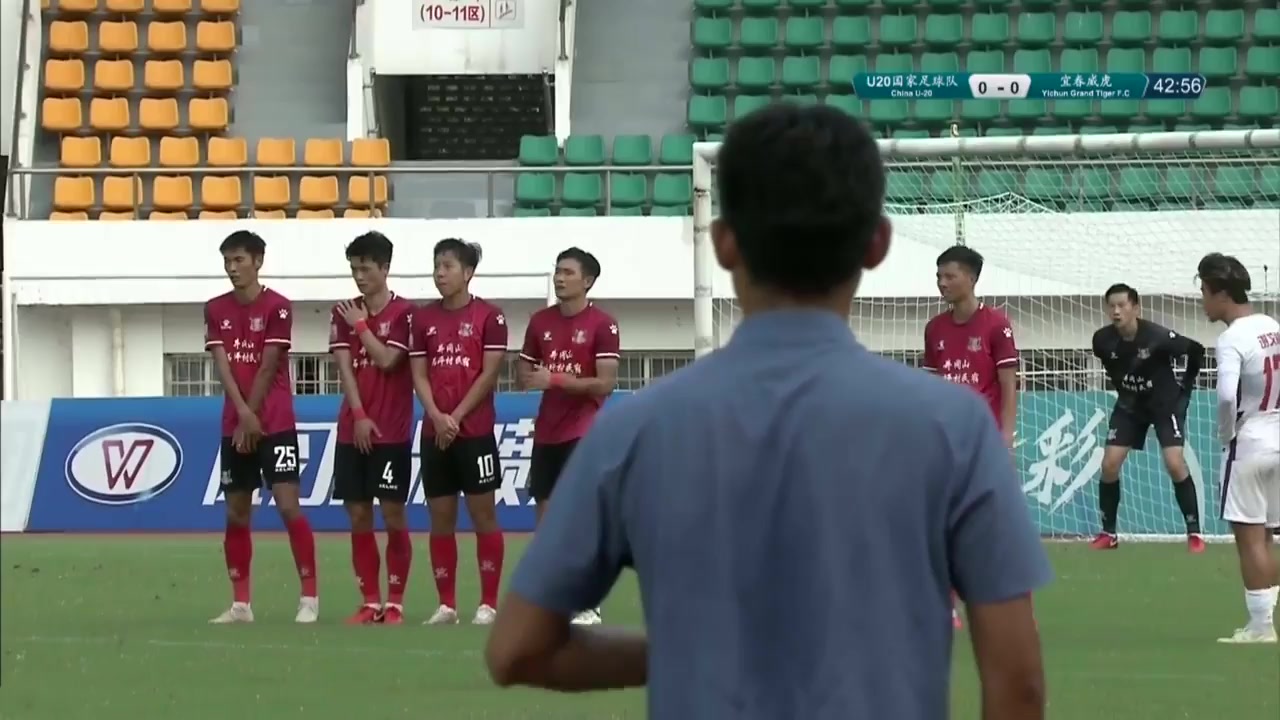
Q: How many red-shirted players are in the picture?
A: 5